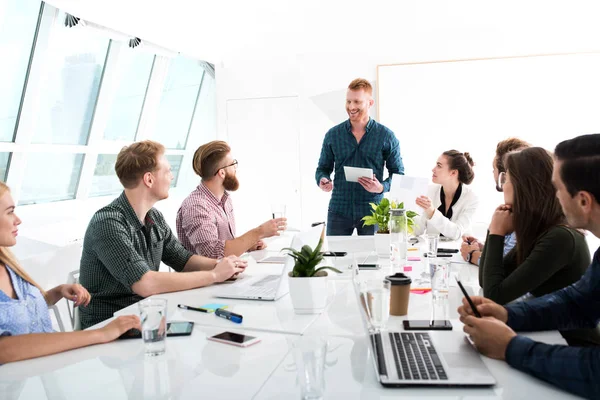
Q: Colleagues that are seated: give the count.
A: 7